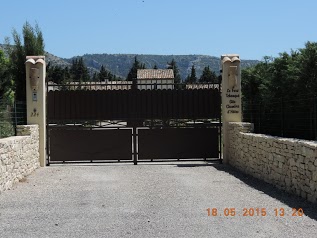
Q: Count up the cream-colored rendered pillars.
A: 2